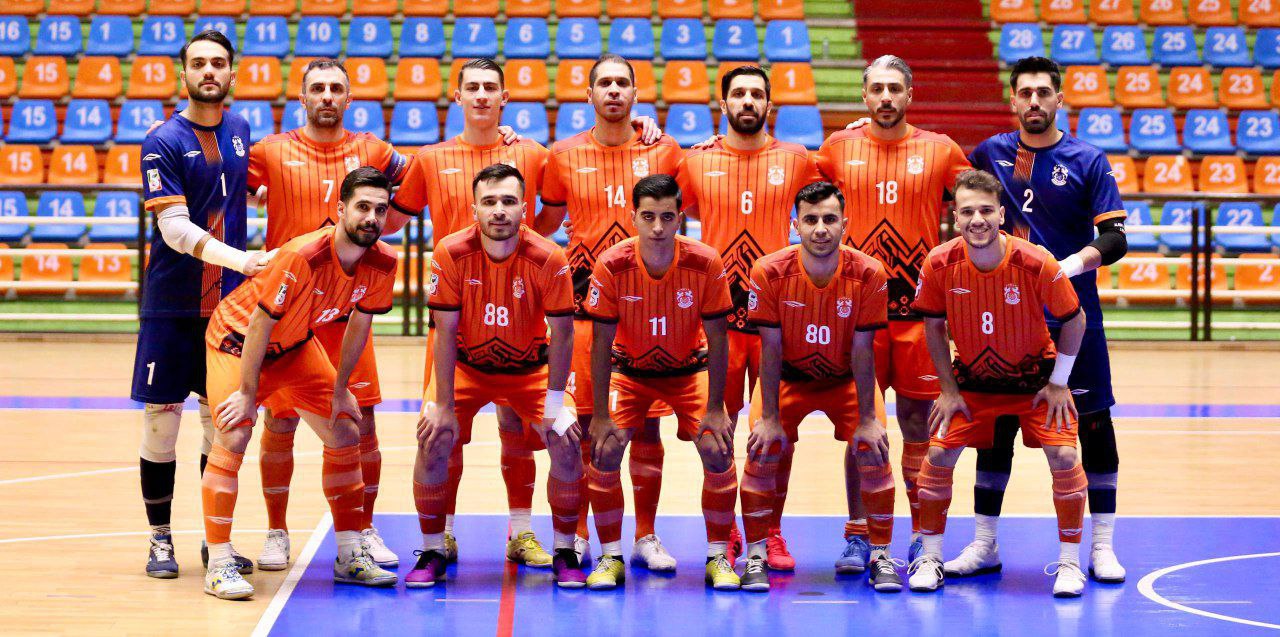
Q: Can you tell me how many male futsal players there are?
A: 12